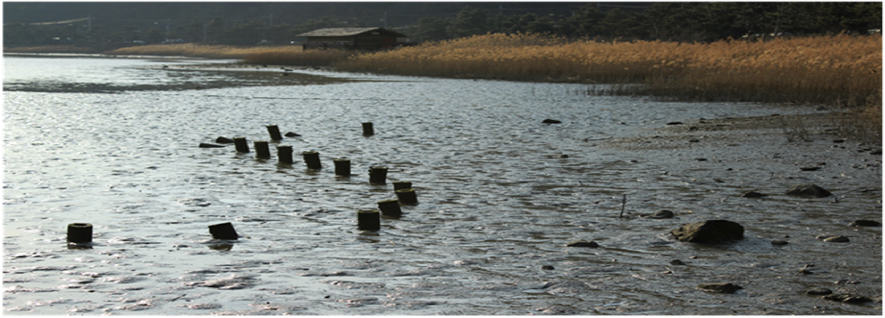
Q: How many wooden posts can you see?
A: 14